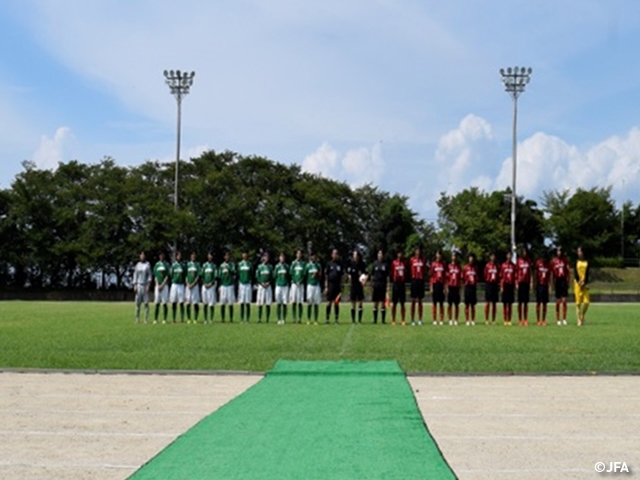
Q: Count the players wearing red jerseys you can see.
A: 10